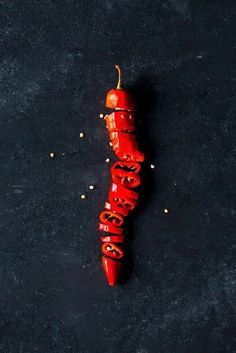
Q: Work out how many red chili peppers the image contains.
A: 1